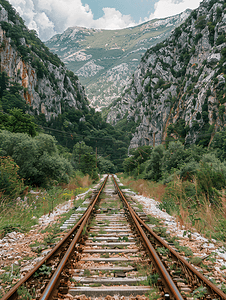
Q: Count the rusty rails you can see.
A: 4